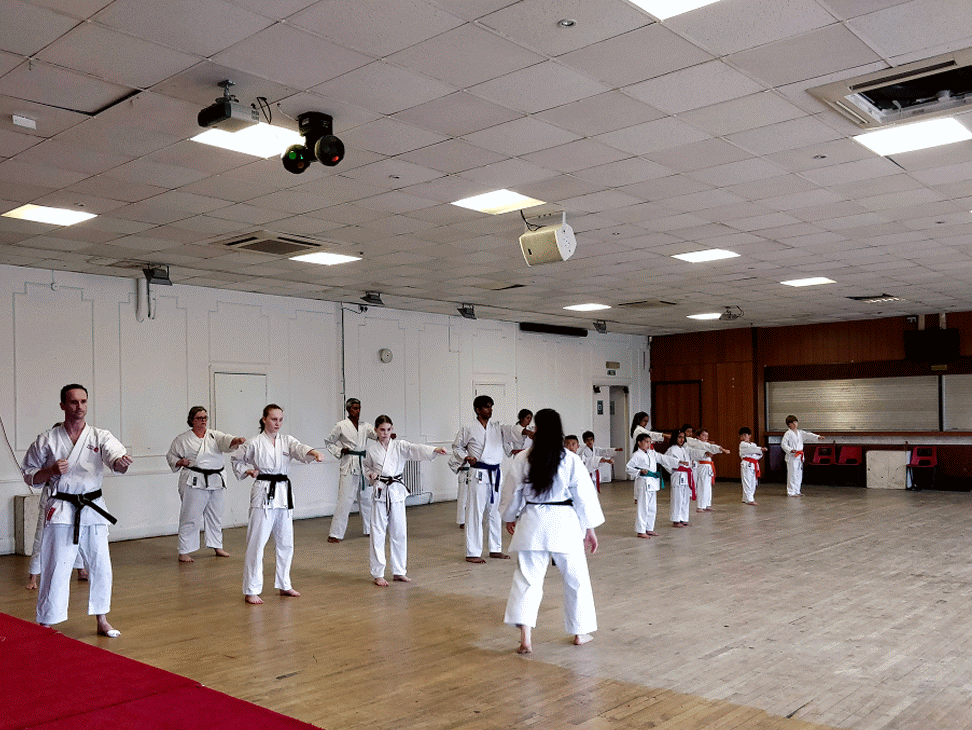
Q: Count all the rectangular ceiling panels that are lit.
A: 10